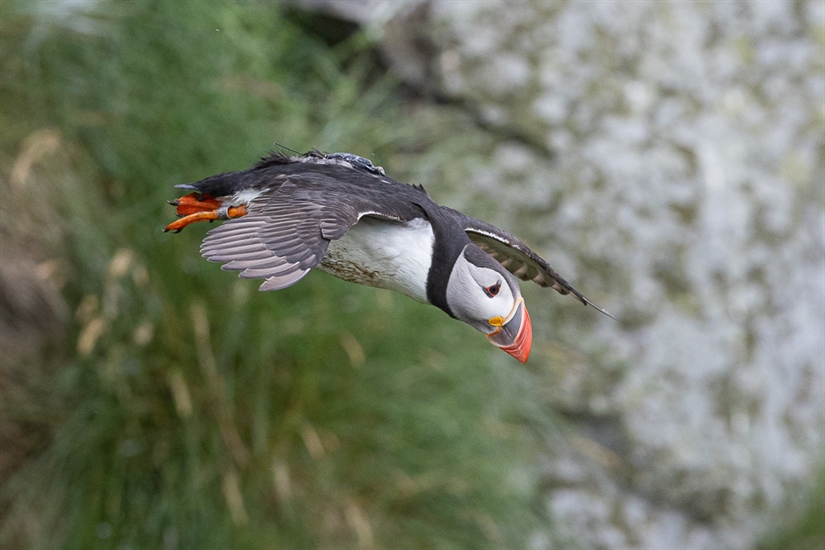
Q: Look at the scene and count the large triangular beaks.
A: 1